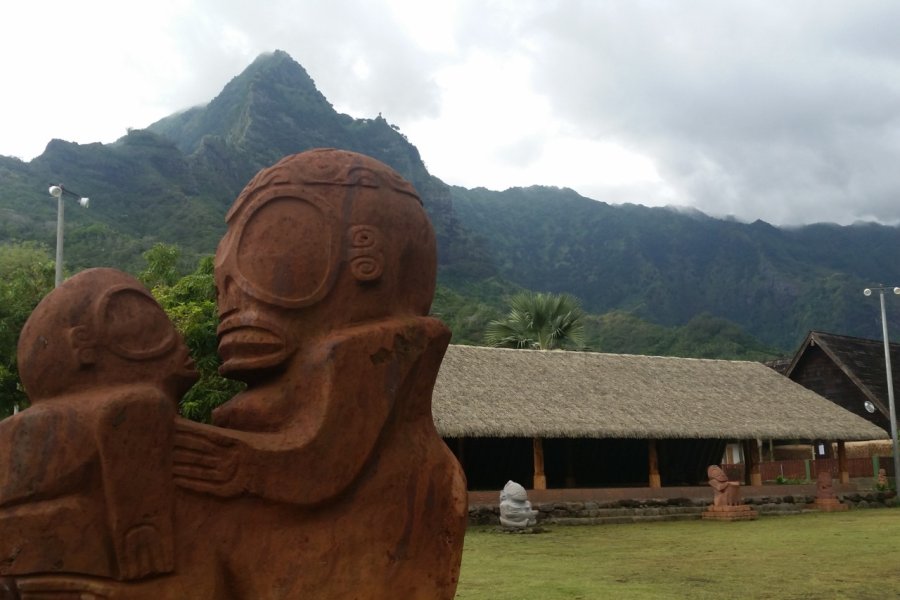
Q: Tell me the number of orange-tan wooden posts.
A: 4